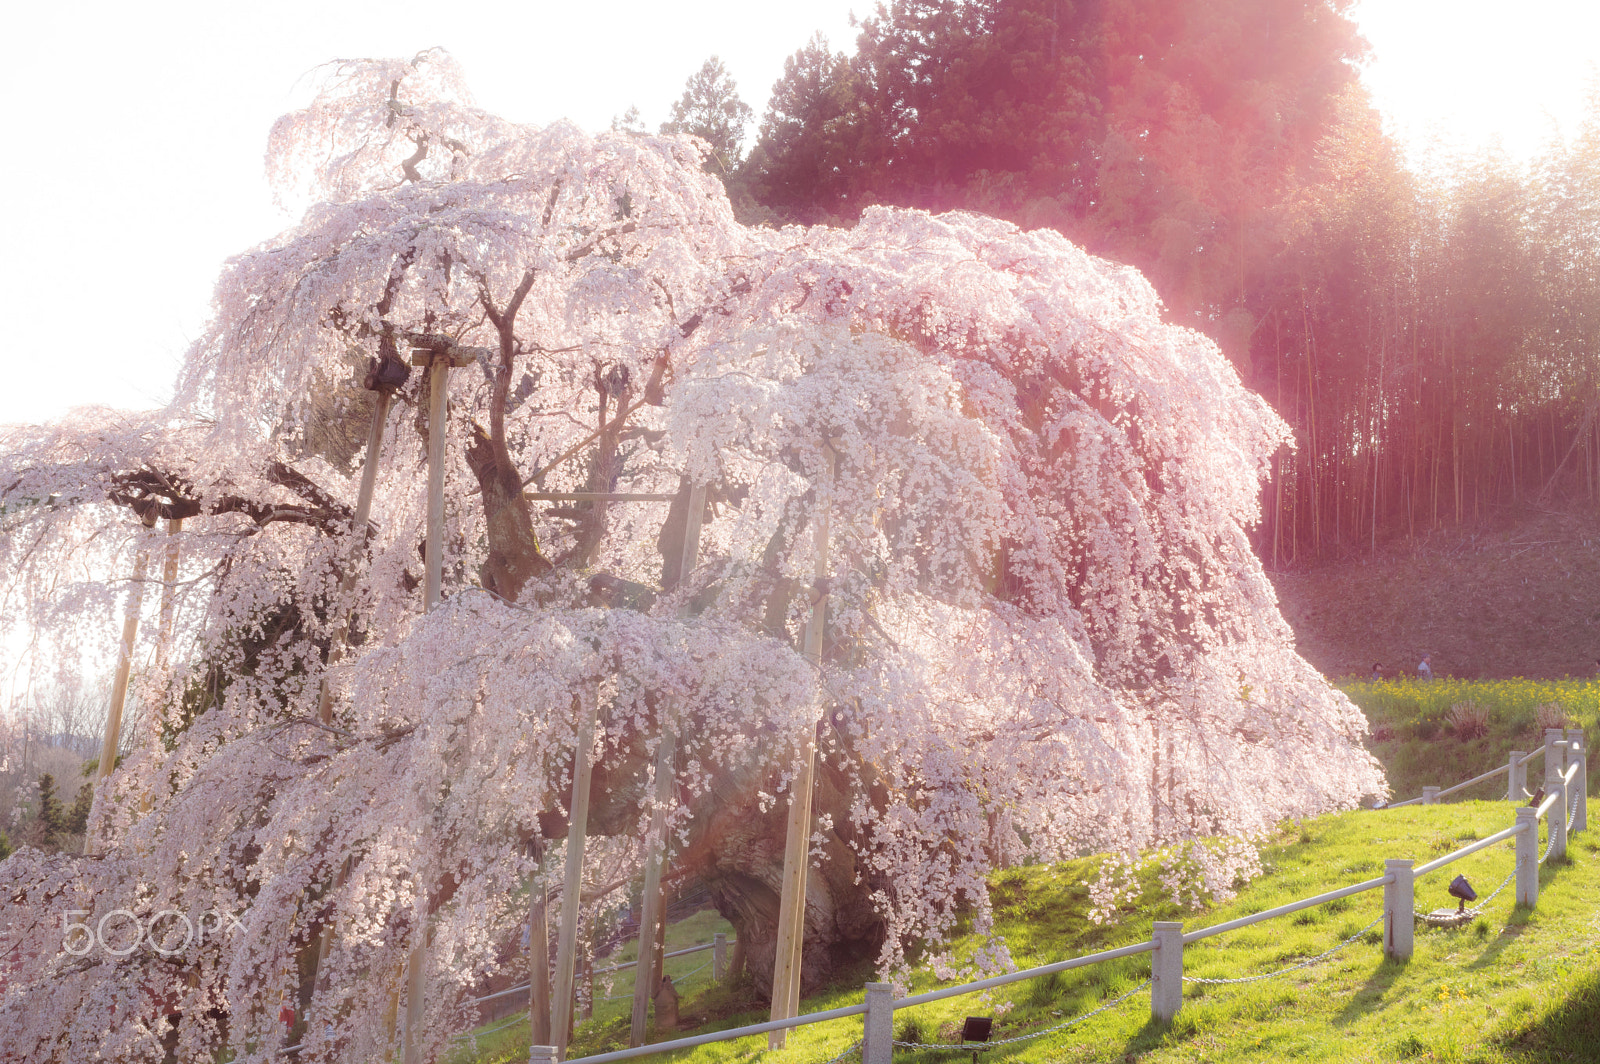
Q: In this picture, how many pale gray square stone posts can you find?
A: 12